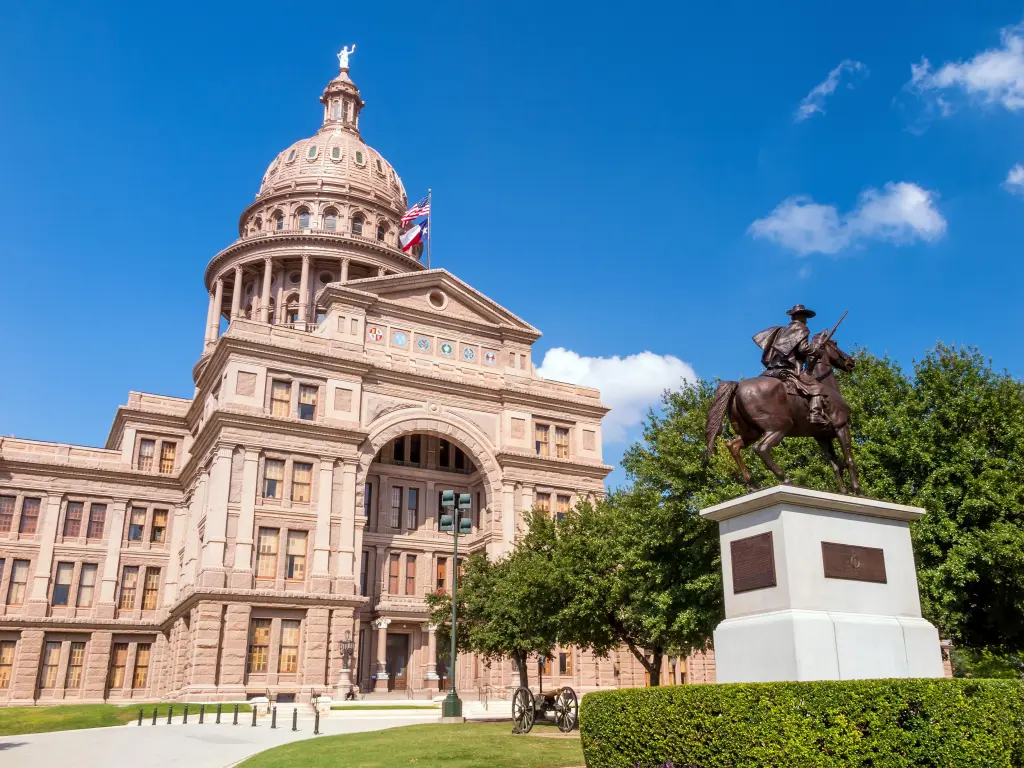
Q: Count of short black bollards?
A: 11